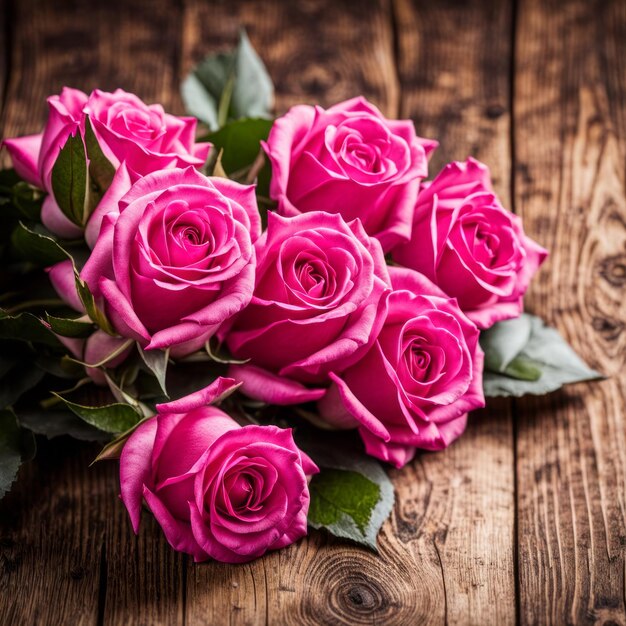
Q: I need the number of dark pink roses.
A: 7